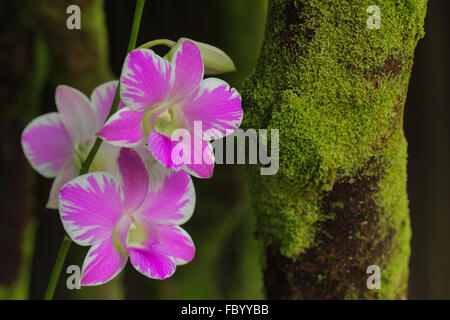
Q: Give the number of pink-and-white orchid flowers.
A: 3